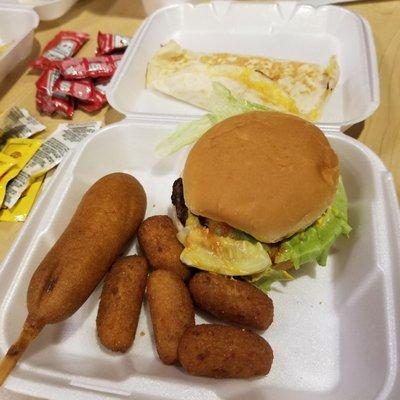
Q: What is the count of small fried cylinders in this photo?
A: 5